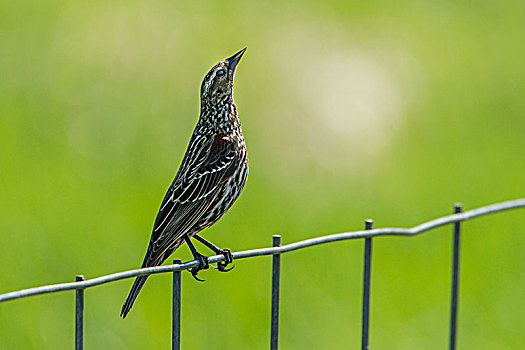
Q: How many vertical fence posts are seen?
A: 5